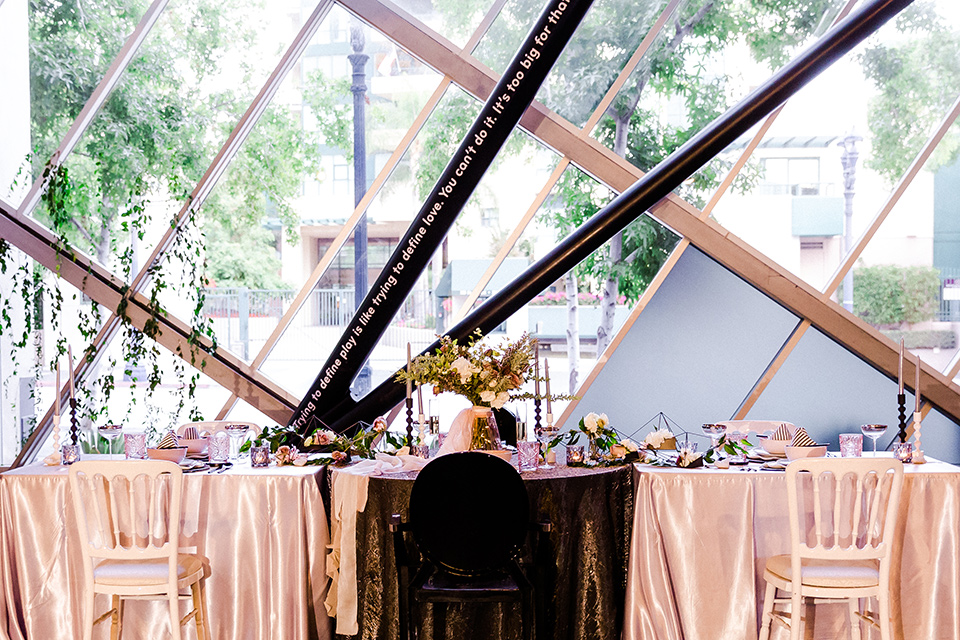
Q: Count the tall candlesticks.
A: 8